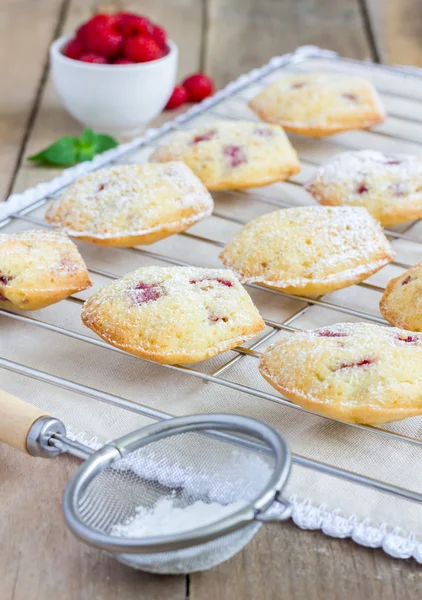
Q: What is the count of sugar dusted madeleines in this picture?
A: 9